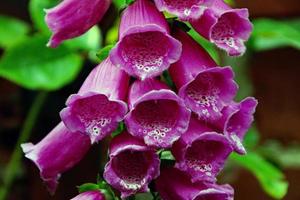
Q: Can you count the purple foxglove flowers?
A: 13